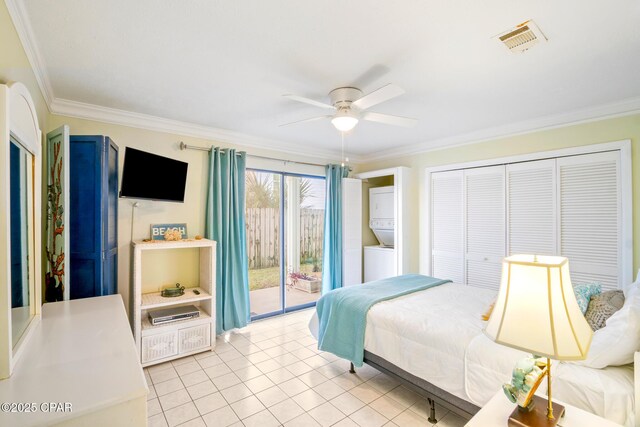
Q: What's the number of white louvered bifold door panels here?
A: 4